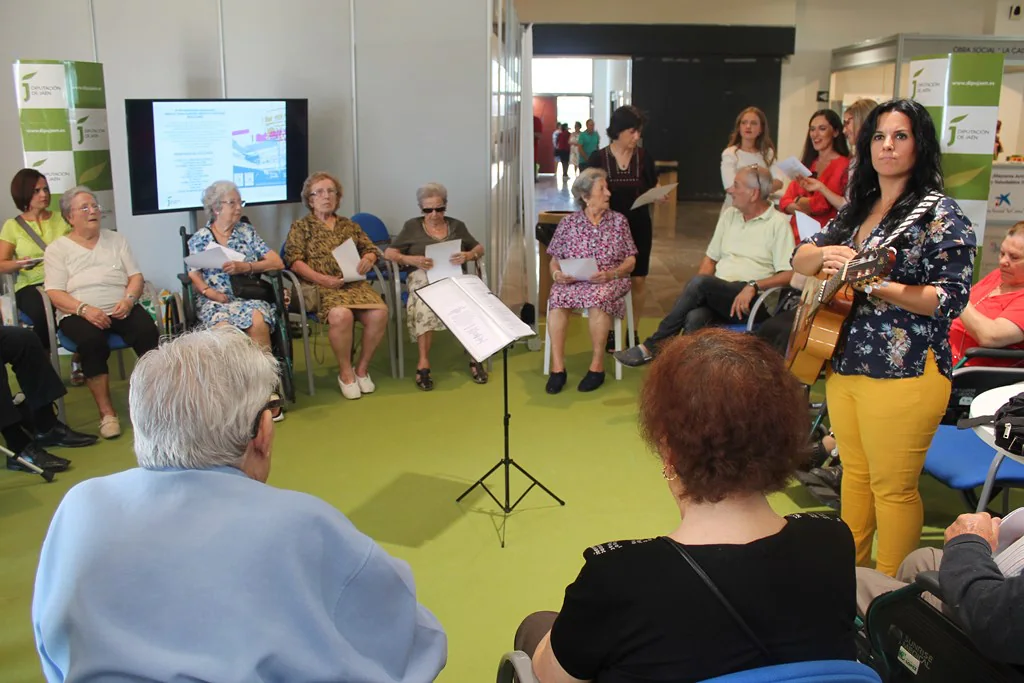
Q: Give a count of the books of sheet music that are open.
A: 1